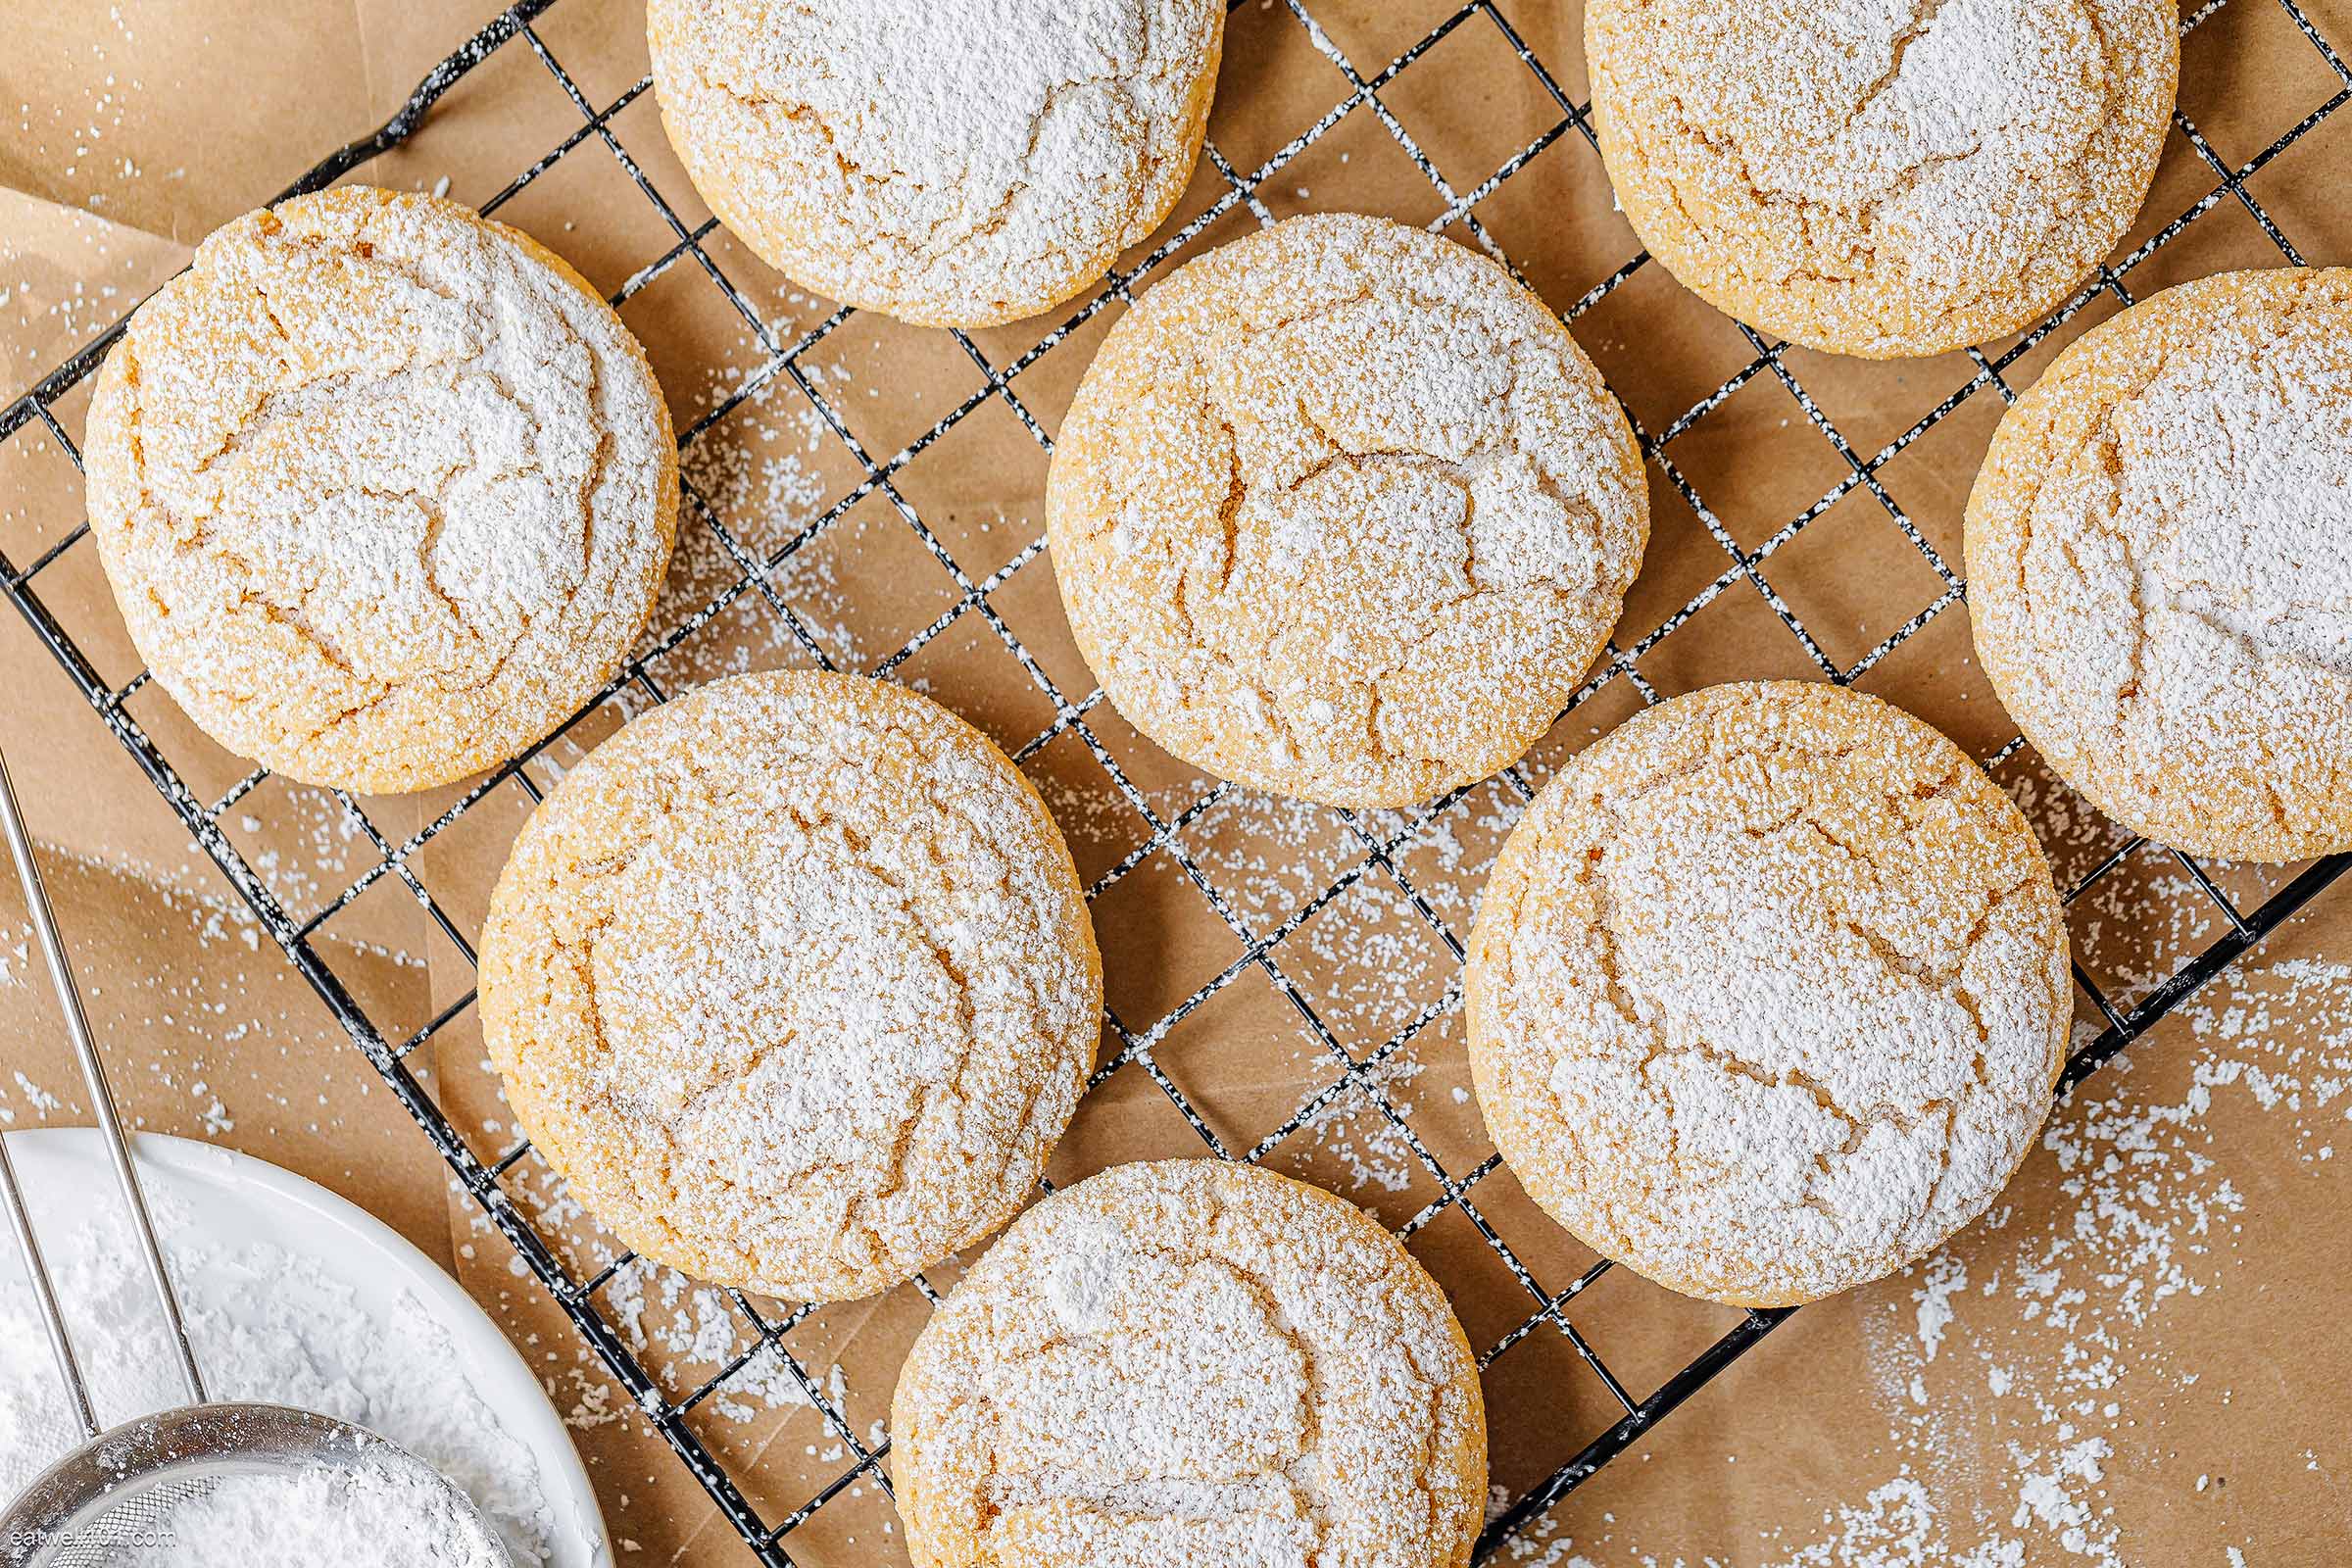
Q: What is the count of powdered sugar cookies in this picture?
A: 8